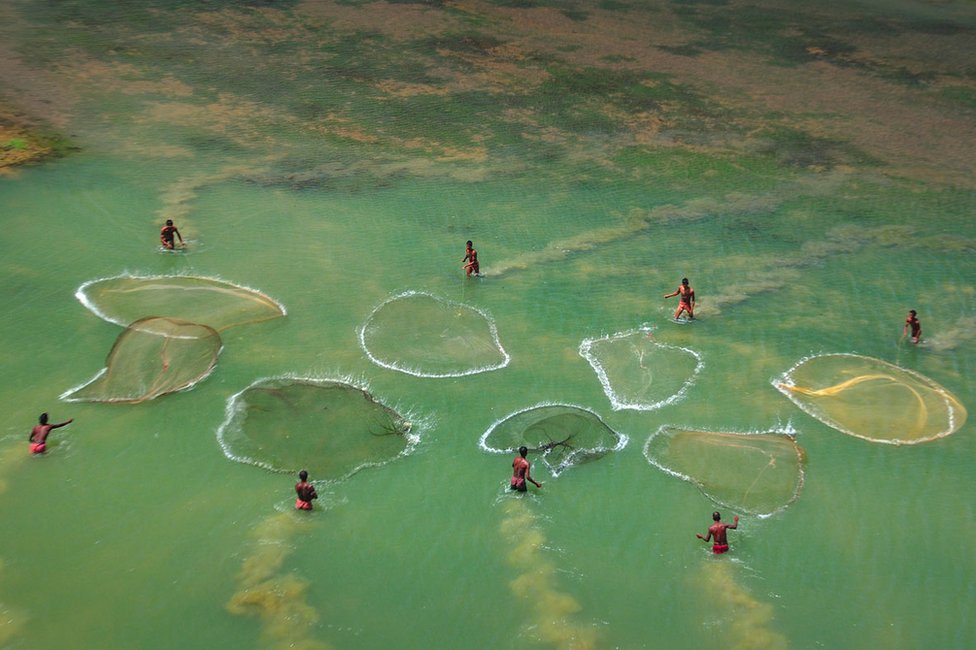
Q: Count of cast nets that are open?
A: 8